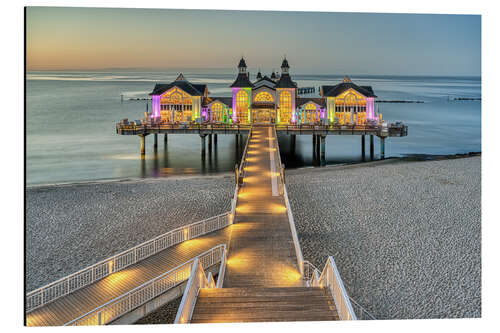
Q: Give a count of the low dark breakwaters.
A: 3